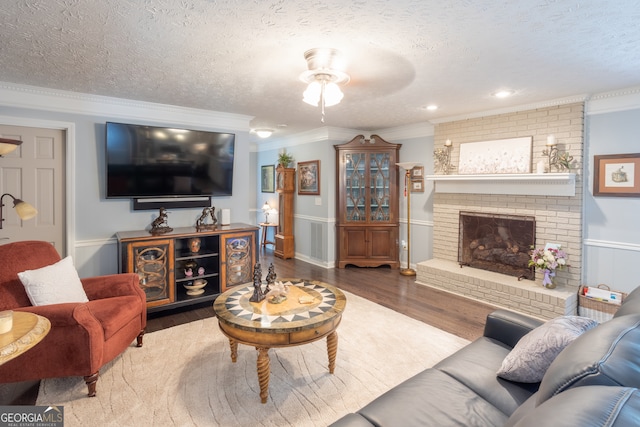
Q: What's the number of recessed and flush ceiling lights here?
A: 3